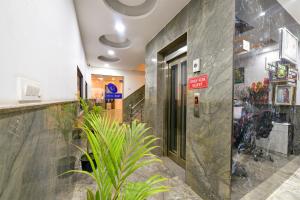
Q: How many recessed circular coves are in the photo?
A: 3